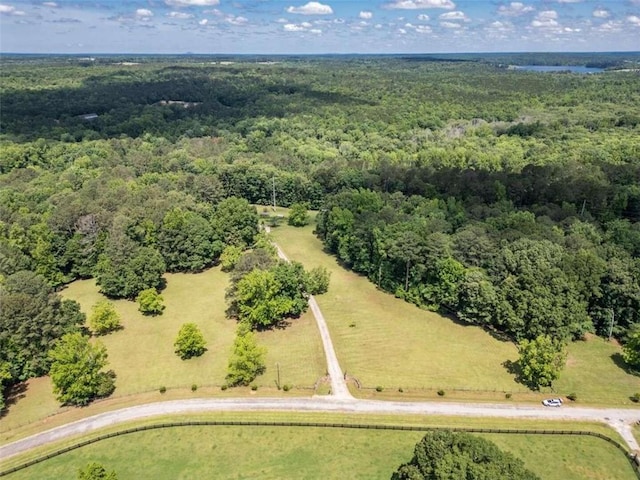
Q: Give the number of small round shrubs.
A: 11